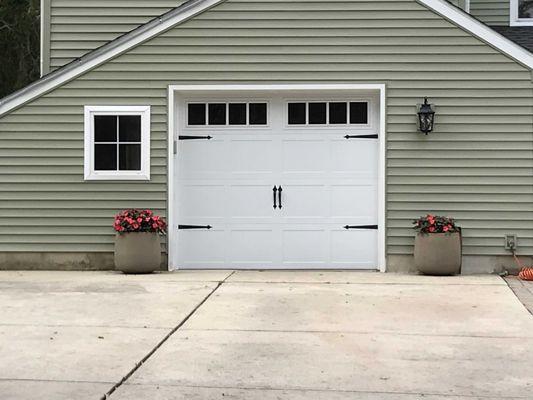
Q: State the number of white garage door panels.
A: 12